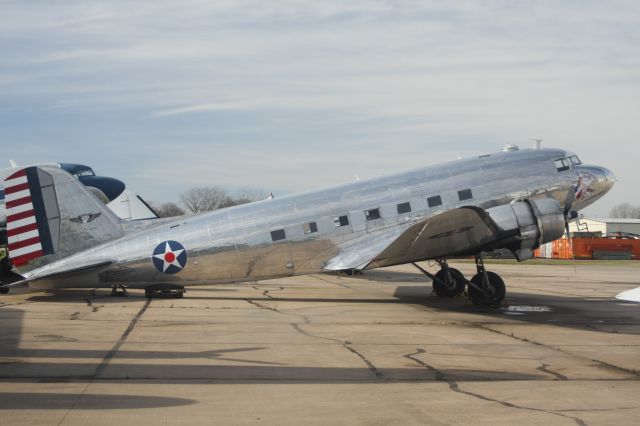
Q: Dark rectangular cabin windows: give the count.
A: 7